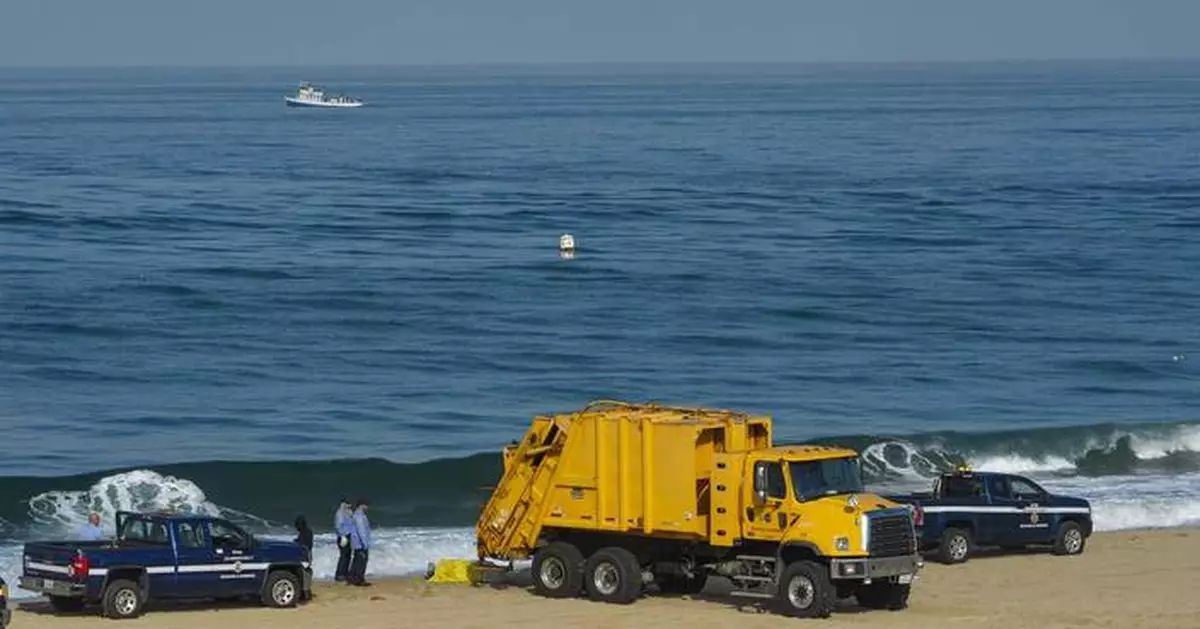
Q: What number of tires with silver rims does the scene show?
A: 7